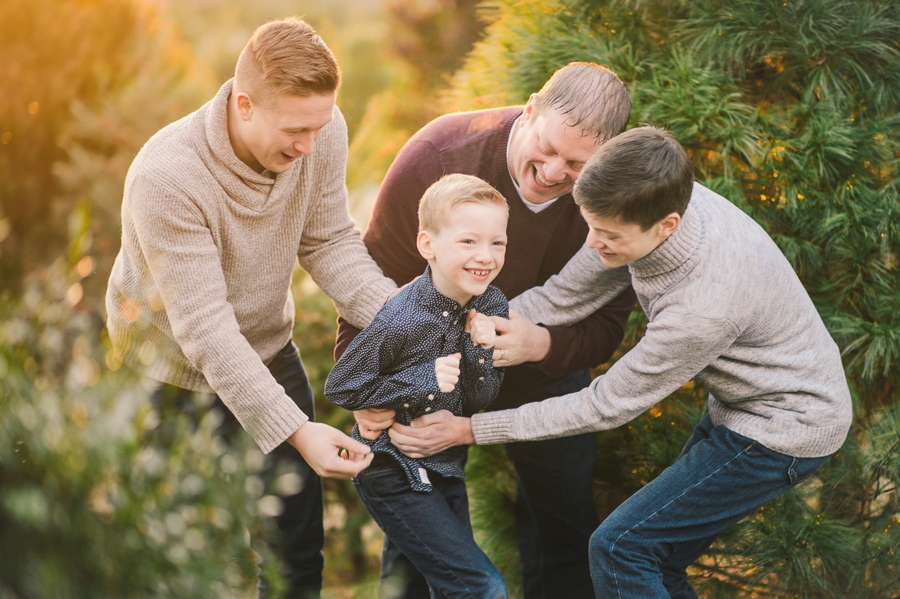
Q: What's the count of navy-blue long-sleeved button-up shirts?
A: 1